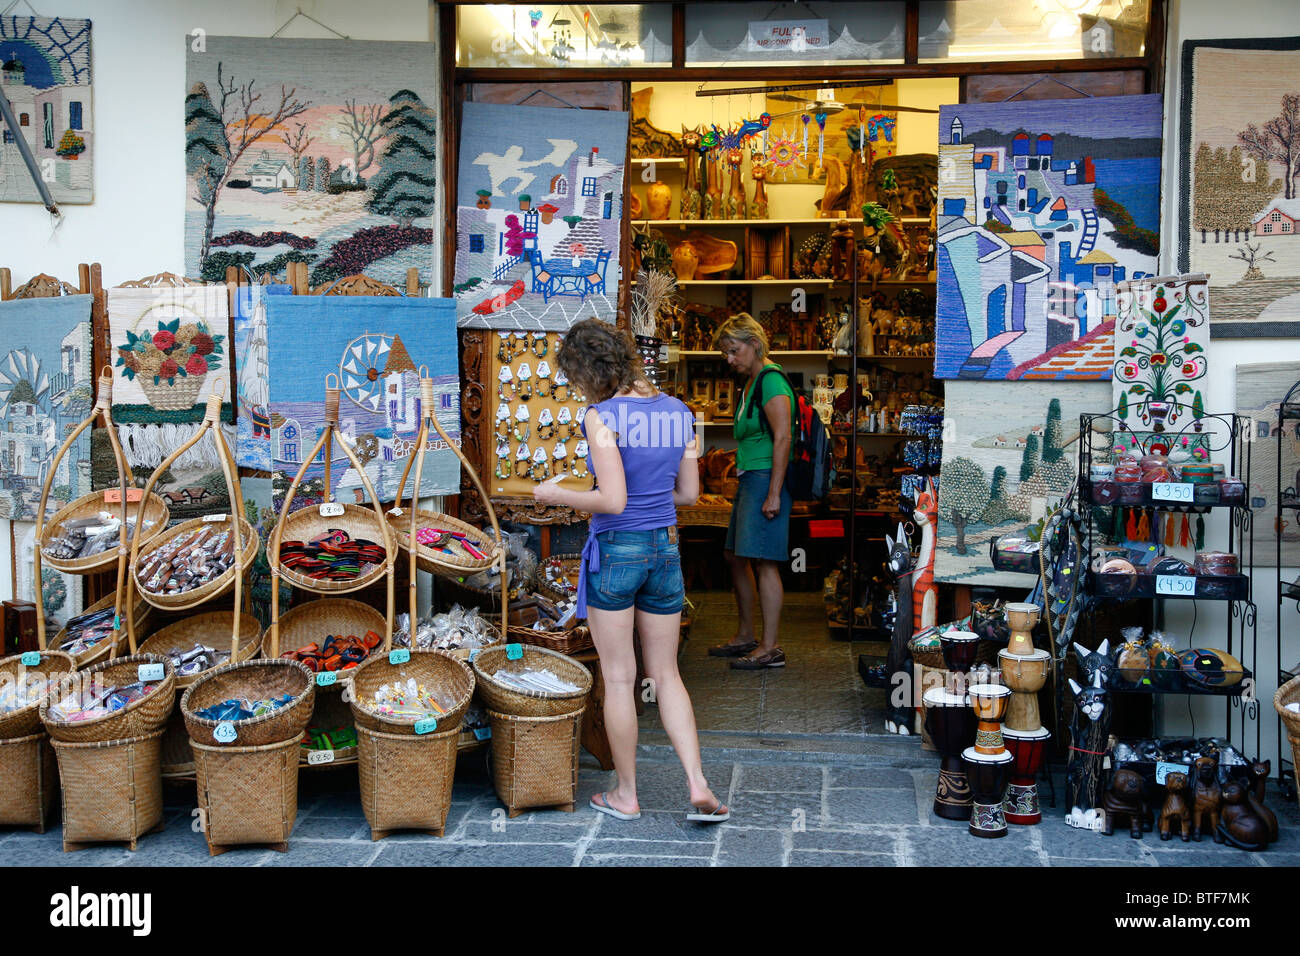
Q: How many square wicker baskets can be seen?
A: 5